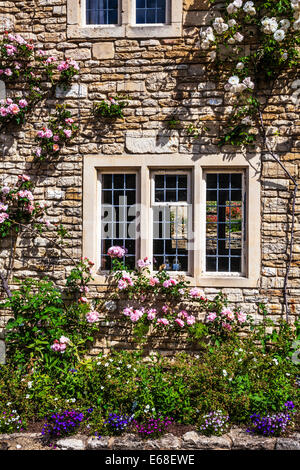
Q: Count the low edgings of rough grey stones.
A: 1